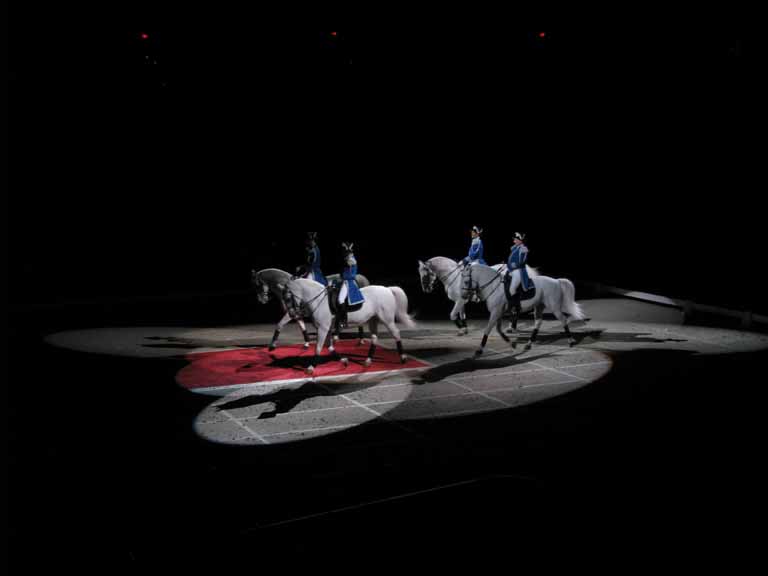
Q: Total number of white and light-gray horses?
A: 4